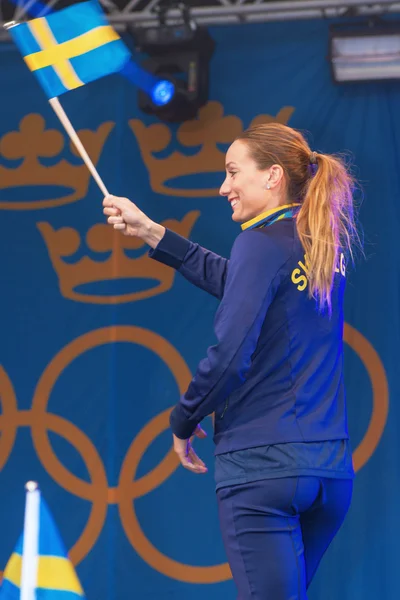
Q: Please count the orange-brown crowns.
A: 3